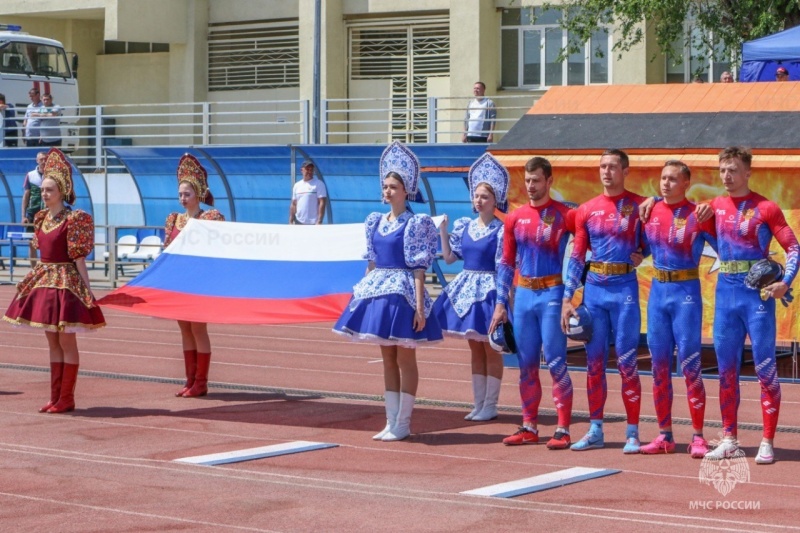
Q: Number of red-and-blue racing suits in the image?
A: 4